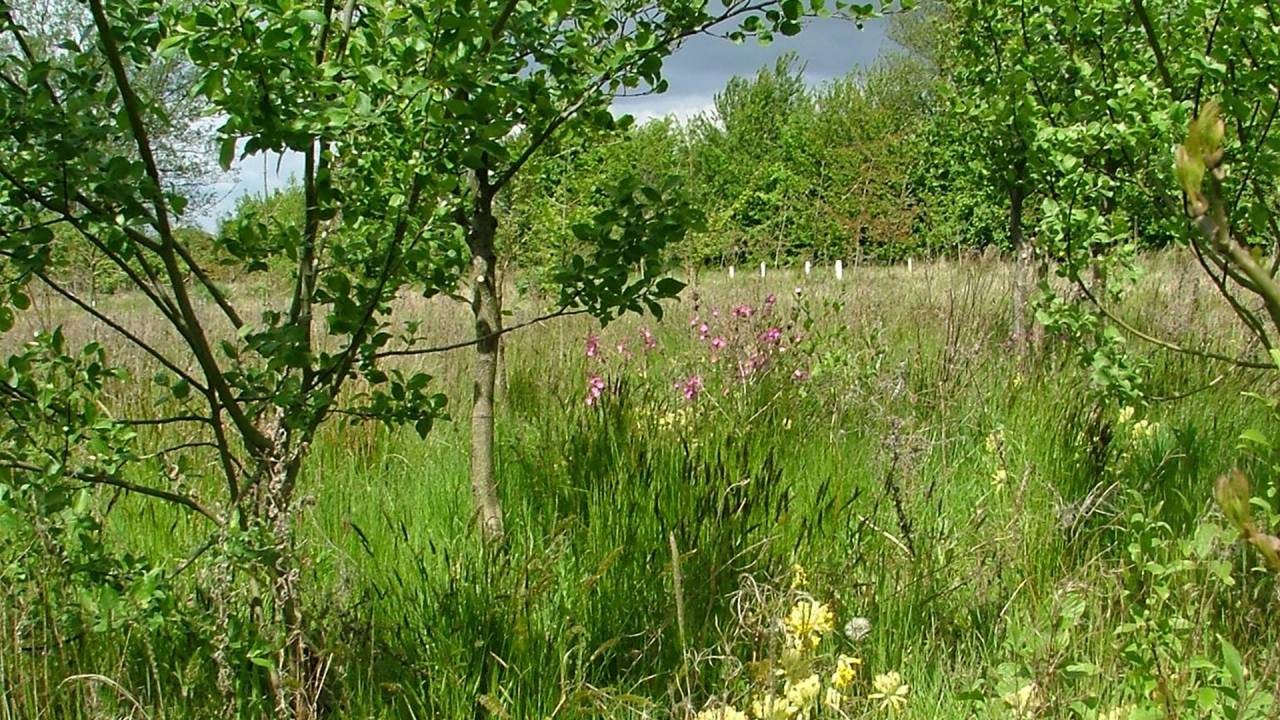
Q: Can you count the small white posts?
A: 5